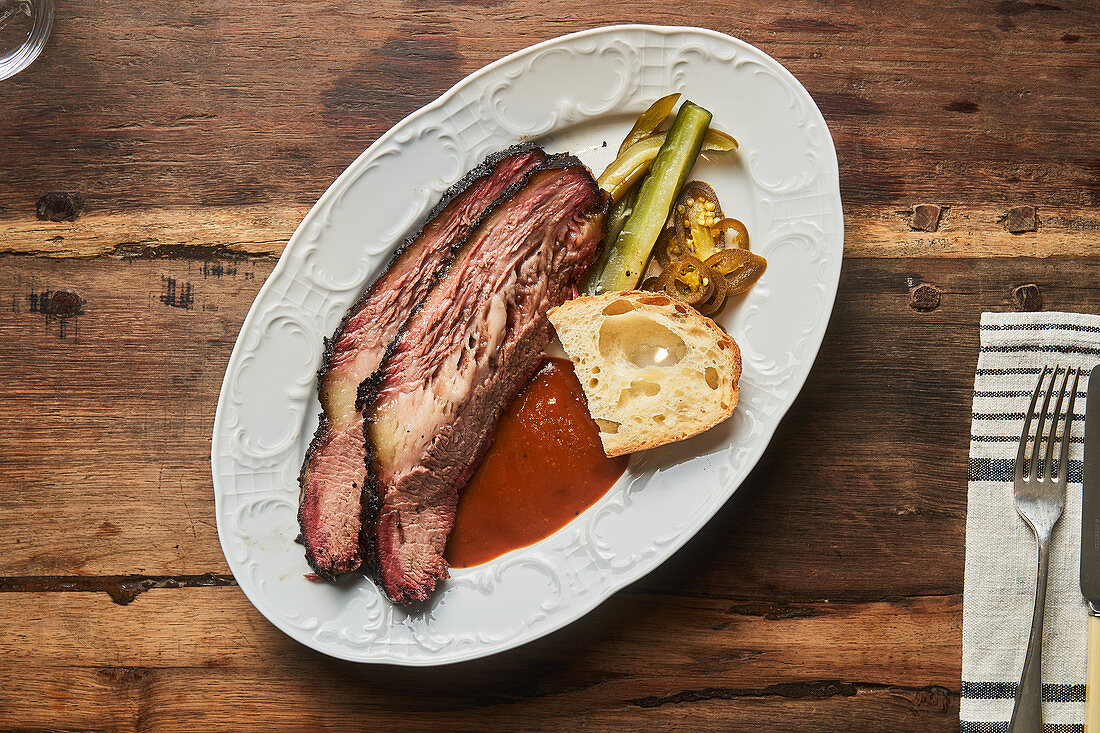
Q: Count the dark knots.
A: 6